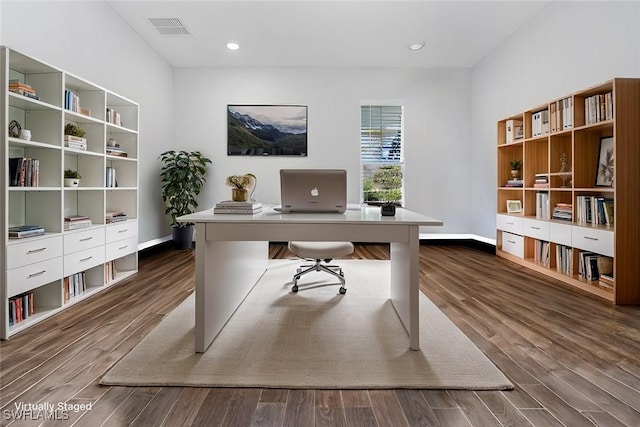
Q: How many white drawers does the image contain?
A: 11